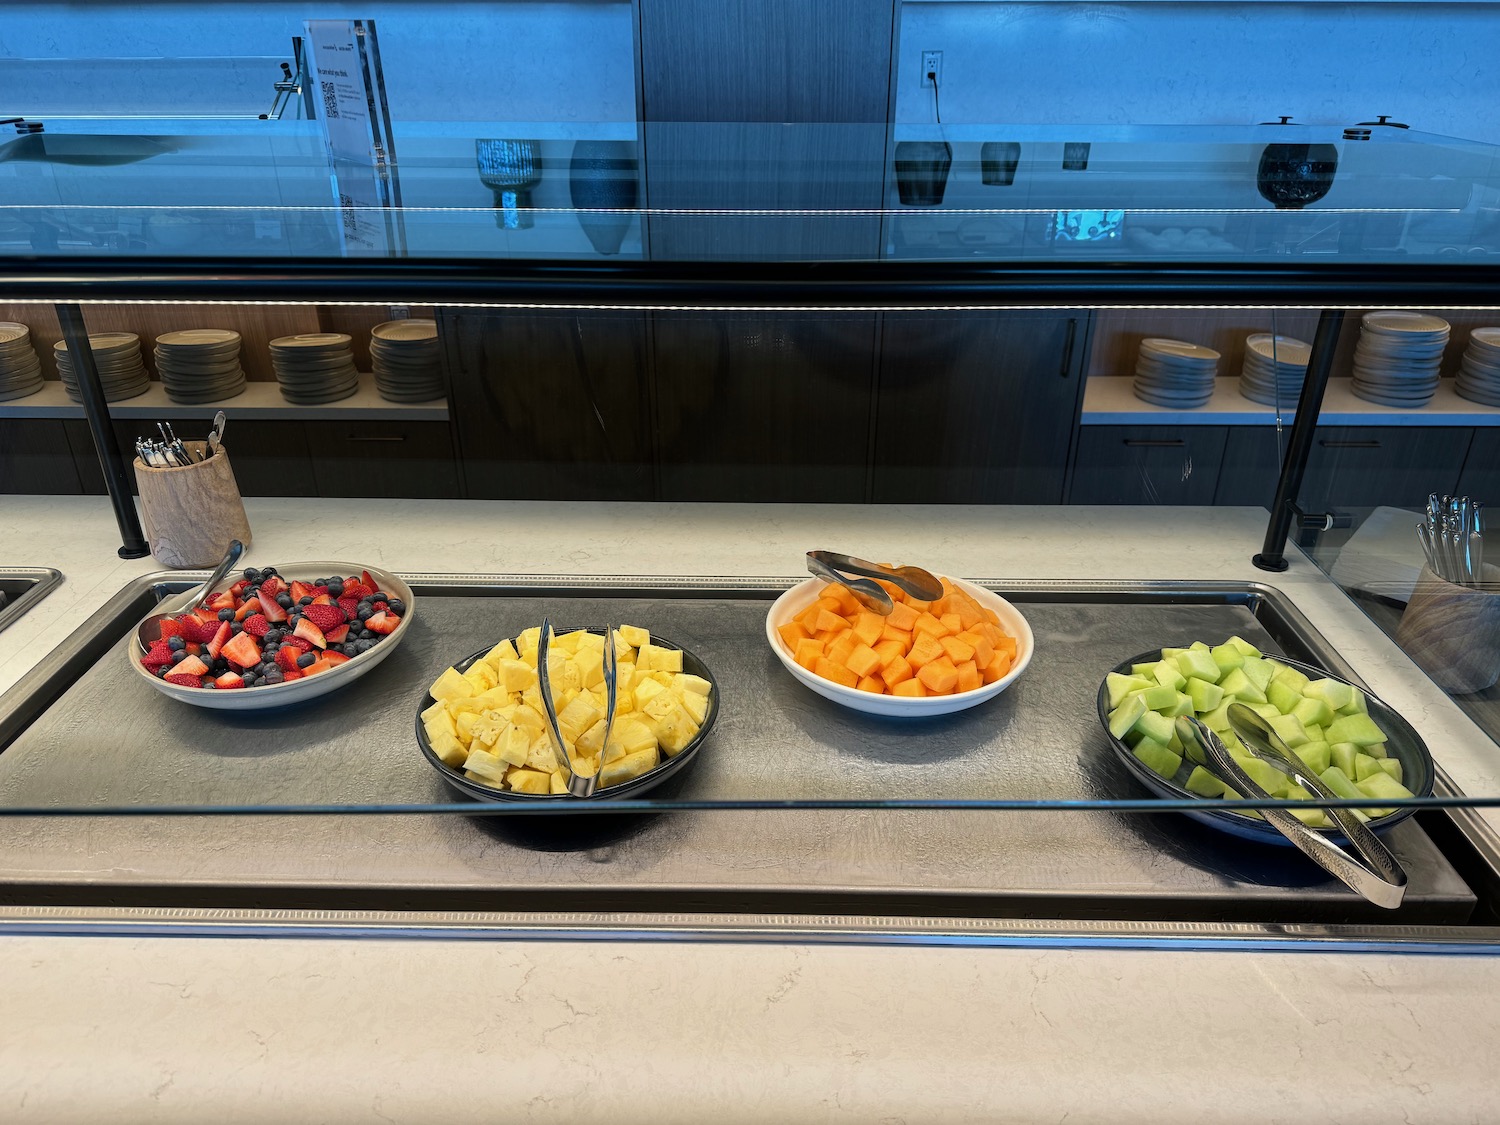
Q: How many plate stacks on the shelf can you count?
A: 9